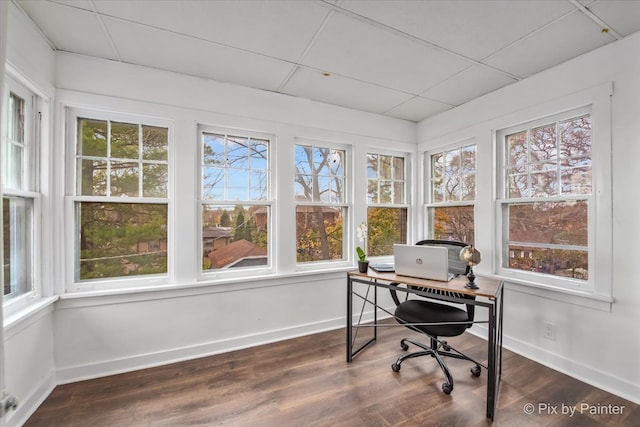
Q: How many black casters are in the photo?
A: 5